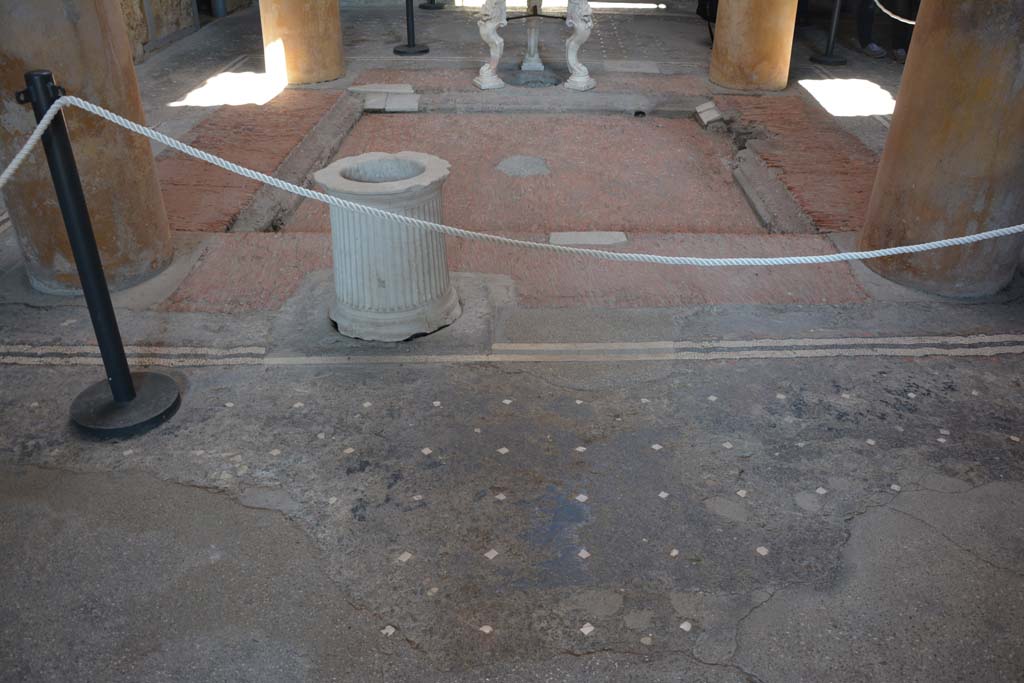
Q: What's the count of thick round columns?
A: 4